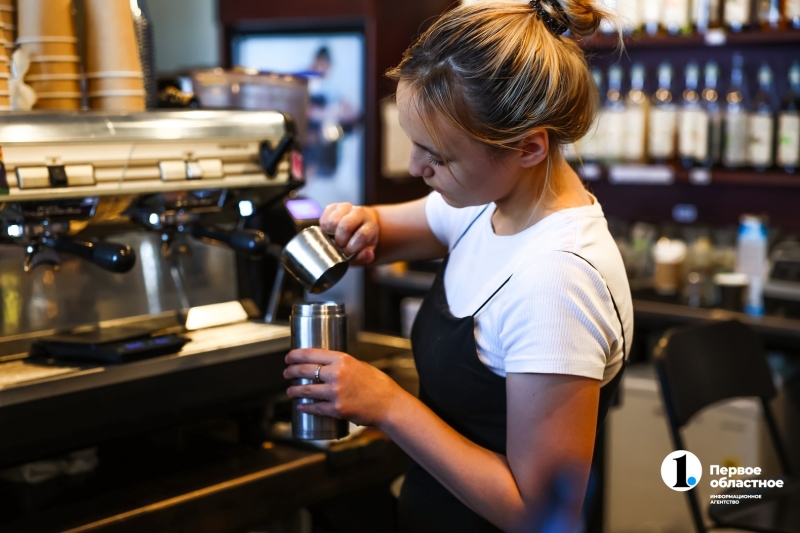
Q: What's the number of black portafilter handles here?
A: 2